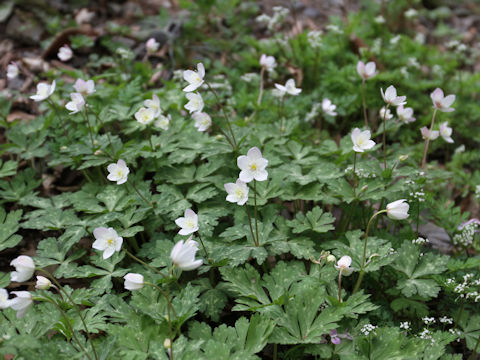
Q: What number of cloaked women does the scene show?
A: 0